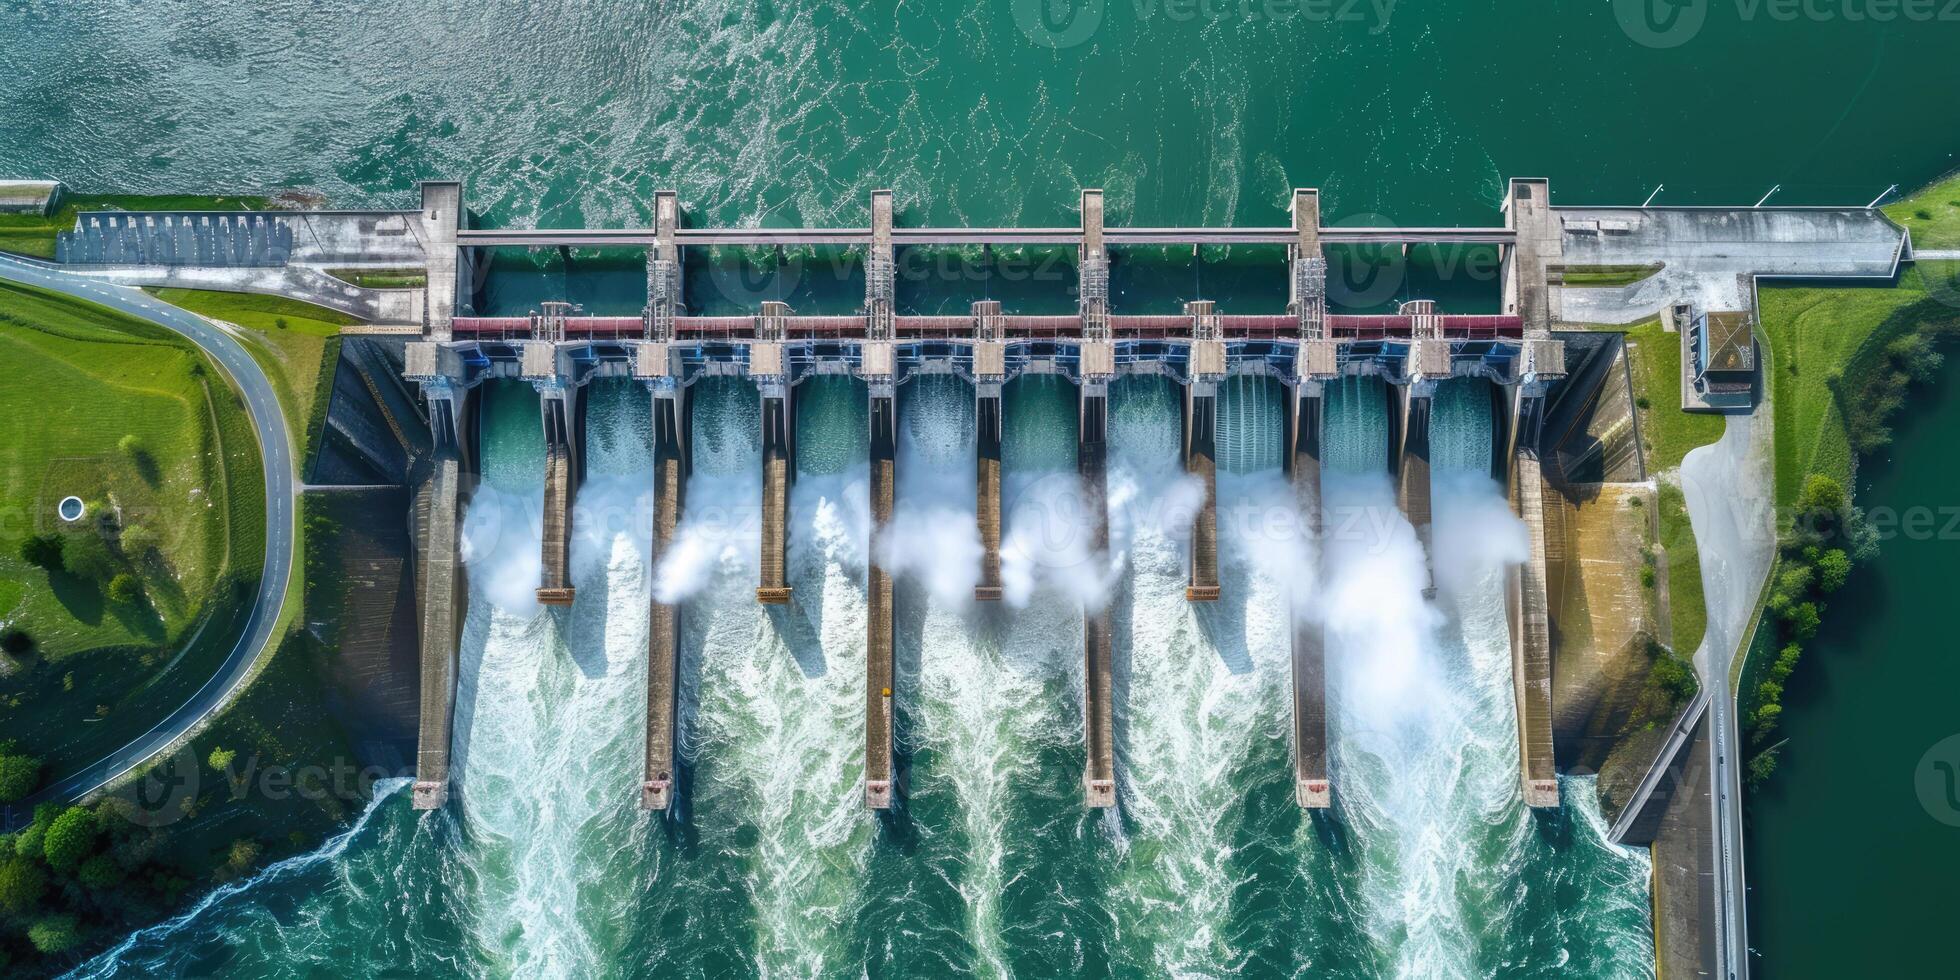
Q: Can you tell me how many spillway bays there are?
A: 10